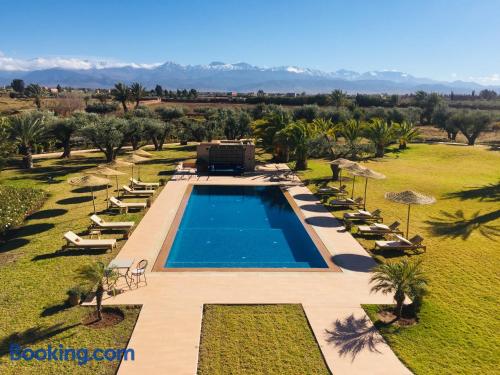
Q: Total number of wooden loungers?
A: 10